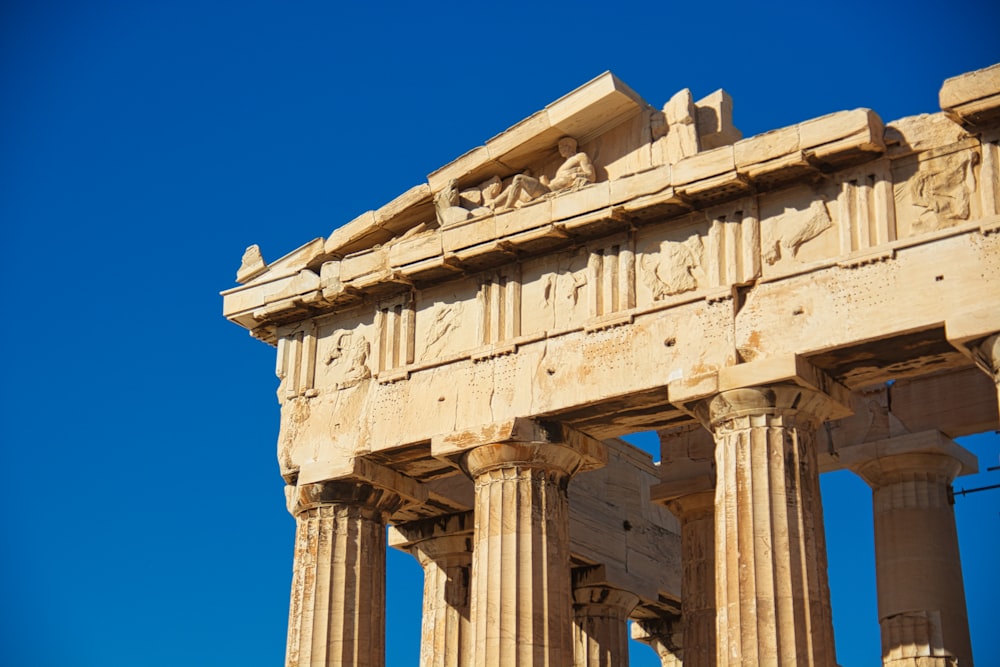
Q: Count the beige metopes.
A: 6